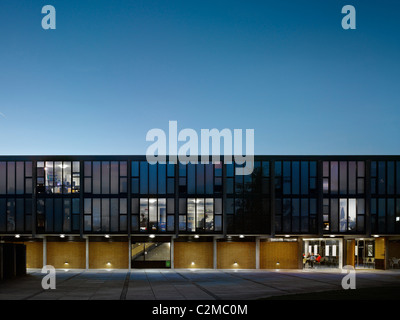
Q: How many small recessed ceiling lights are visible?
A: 9